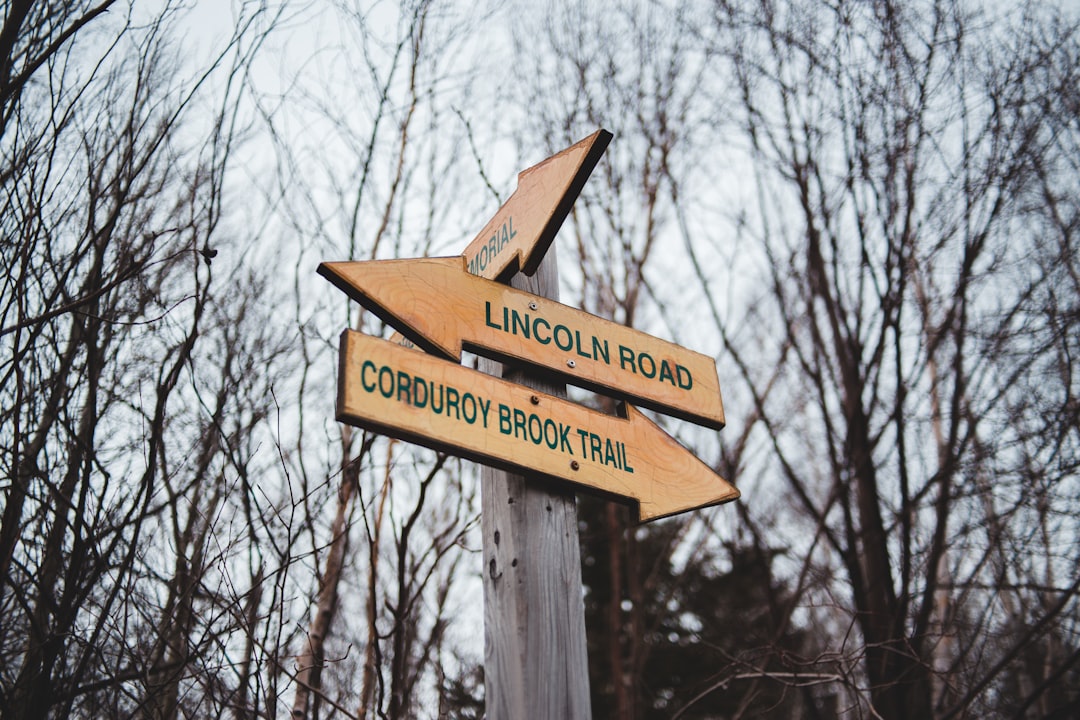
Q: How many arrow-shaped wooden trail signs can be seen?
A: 3